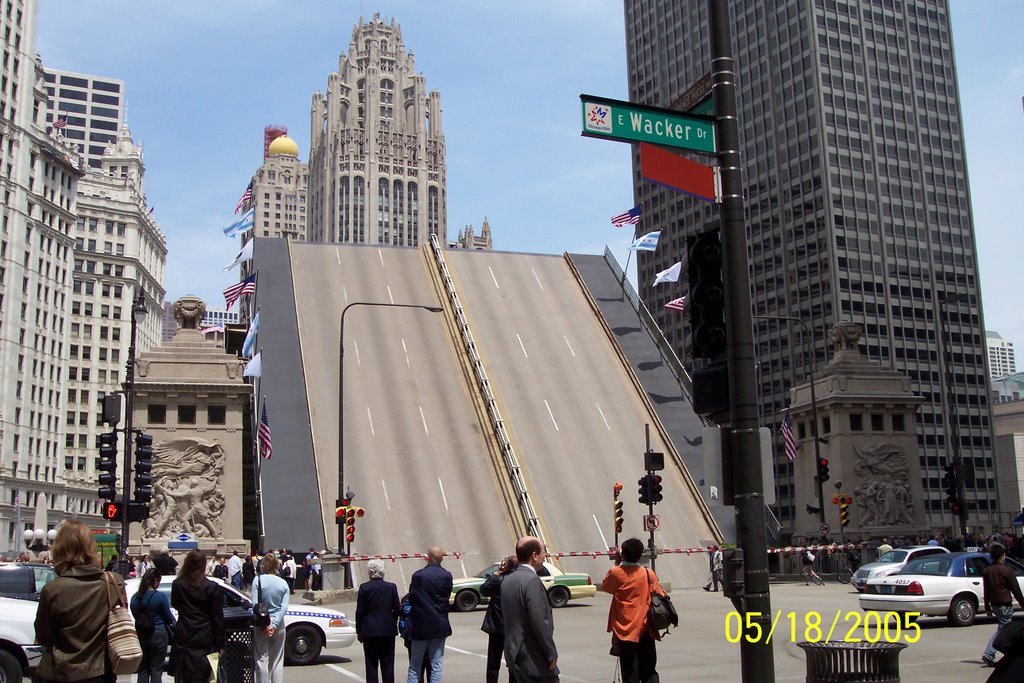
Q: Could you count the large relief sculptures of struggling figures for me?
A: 2